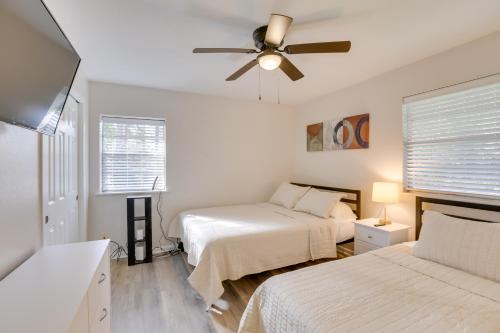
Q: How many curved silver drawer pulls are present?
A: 2